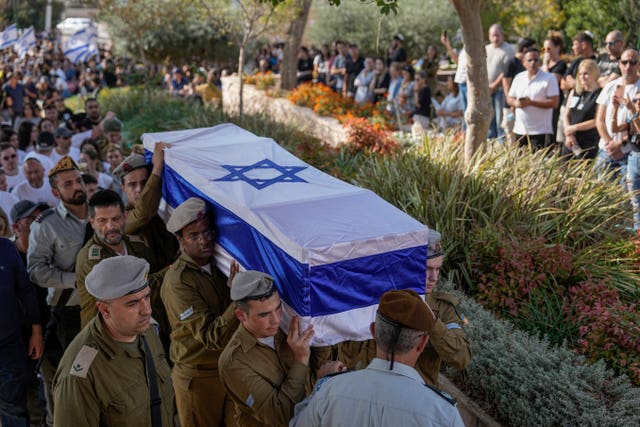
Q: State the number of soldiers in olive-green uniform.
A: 6